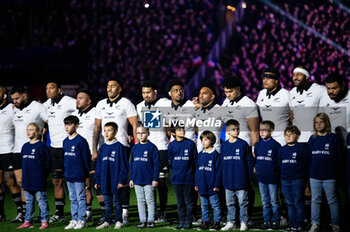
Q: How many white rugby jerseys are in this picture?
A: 12